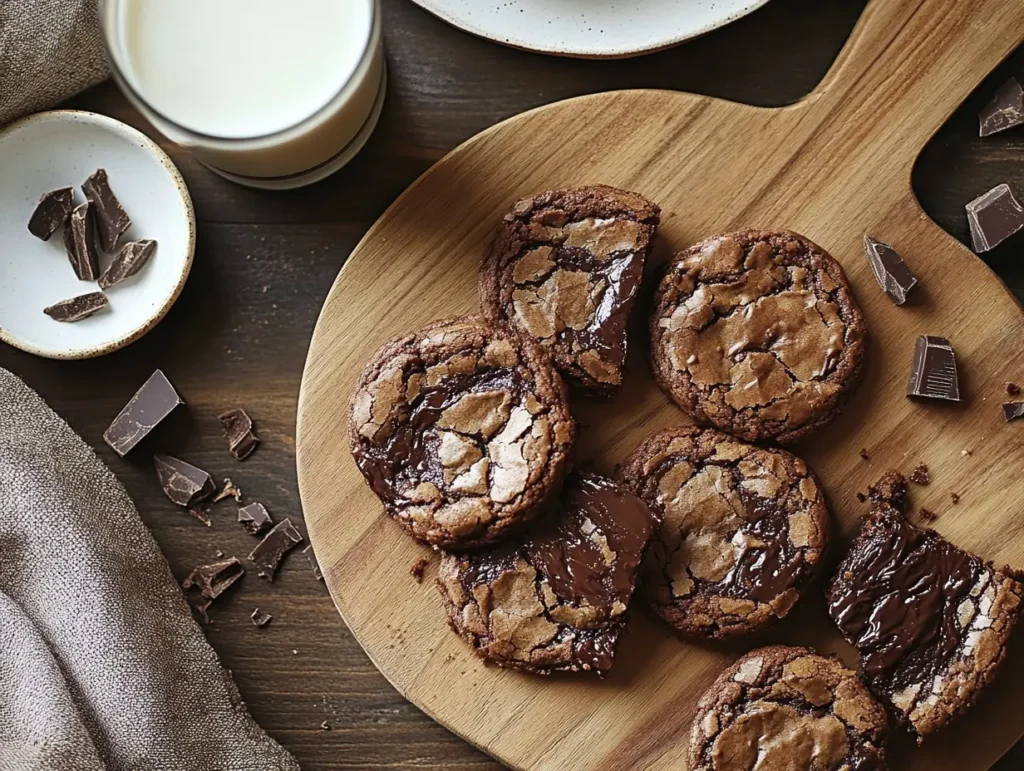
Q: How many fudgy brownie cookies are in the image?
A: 7